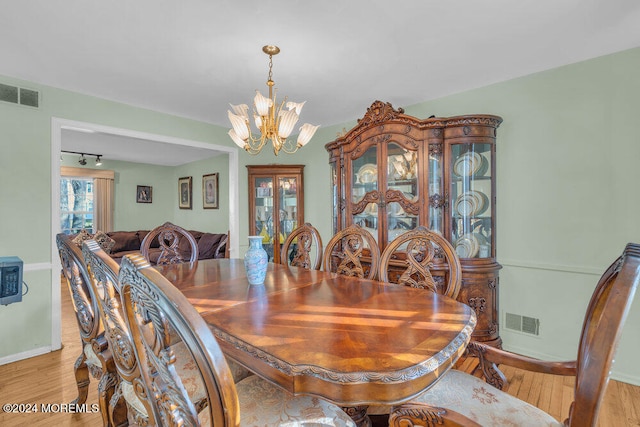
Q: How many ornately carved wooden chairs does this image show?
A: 8